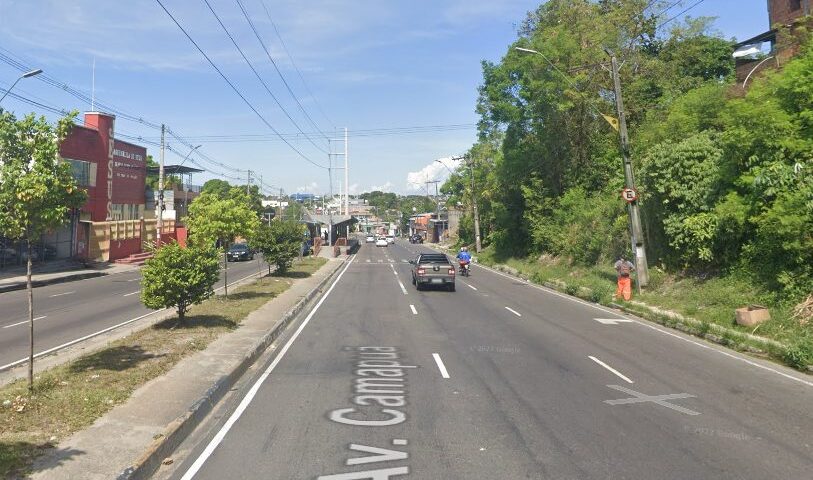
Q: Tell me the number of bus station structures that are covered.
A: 1